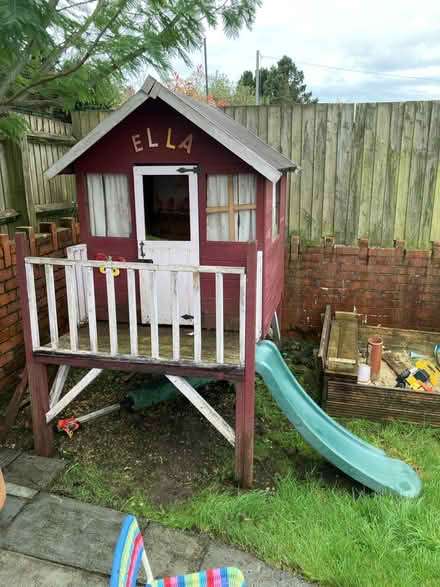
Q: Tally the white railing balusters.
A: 11